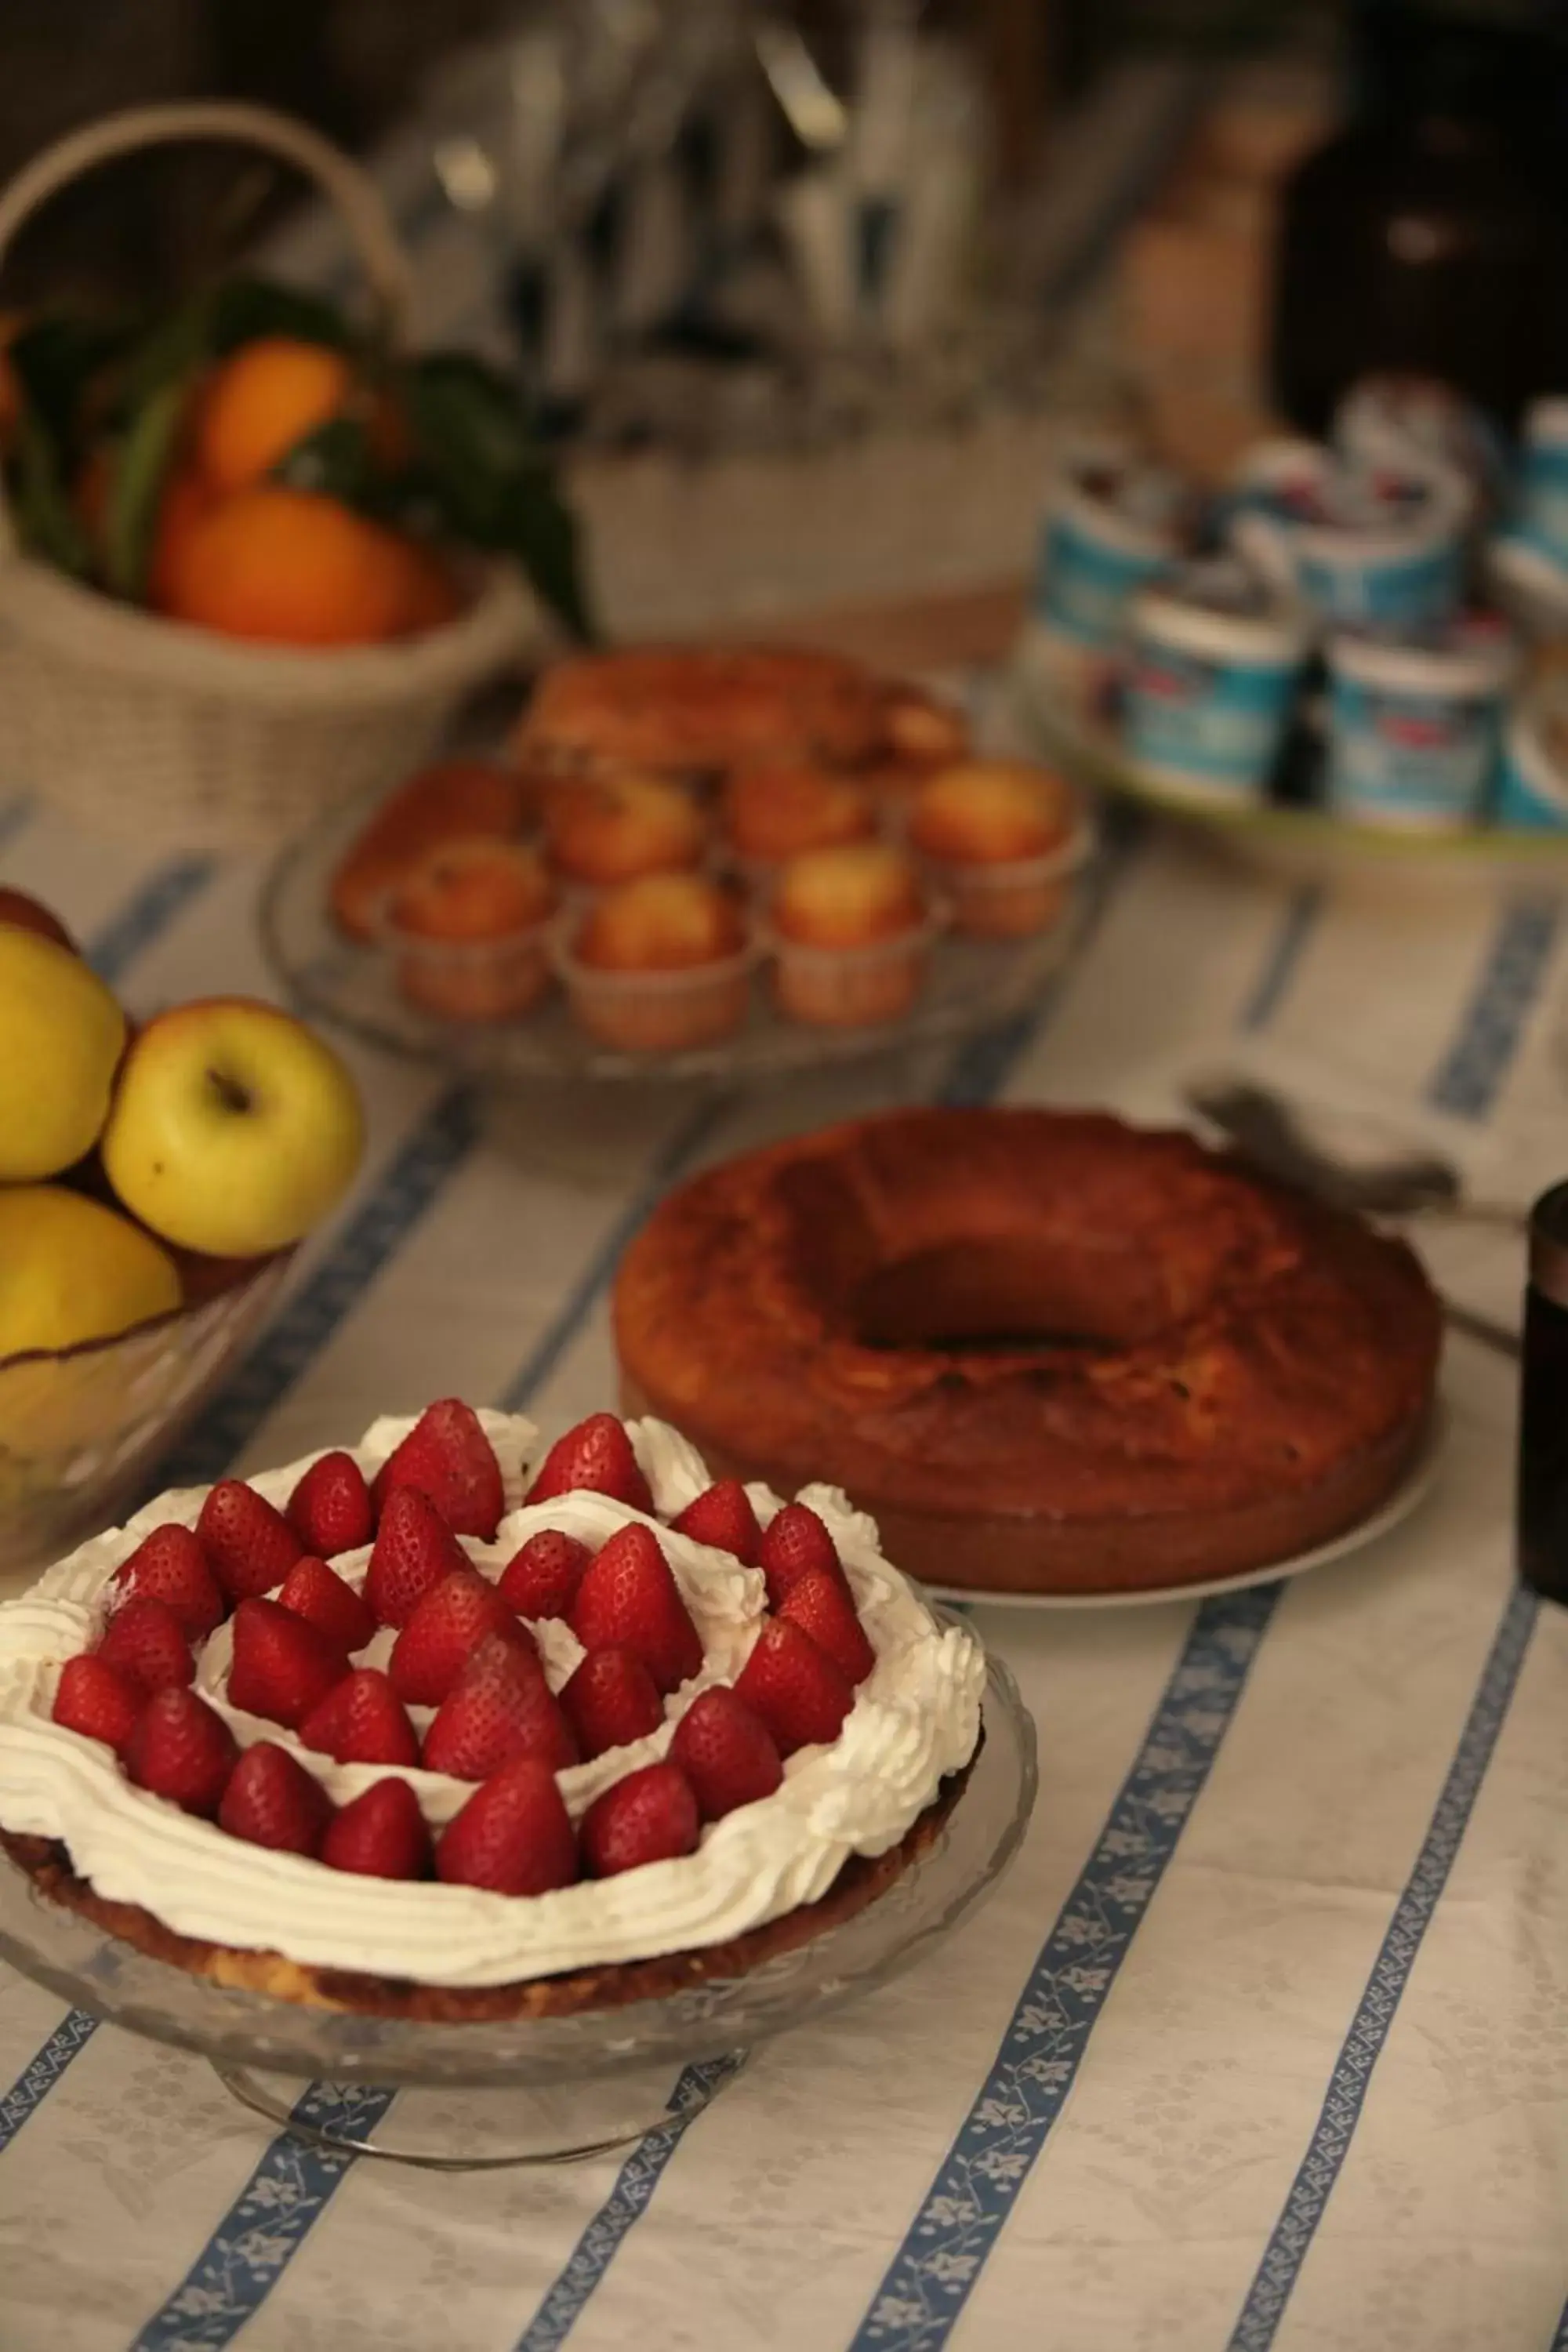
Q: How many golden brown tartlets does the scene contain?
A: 6